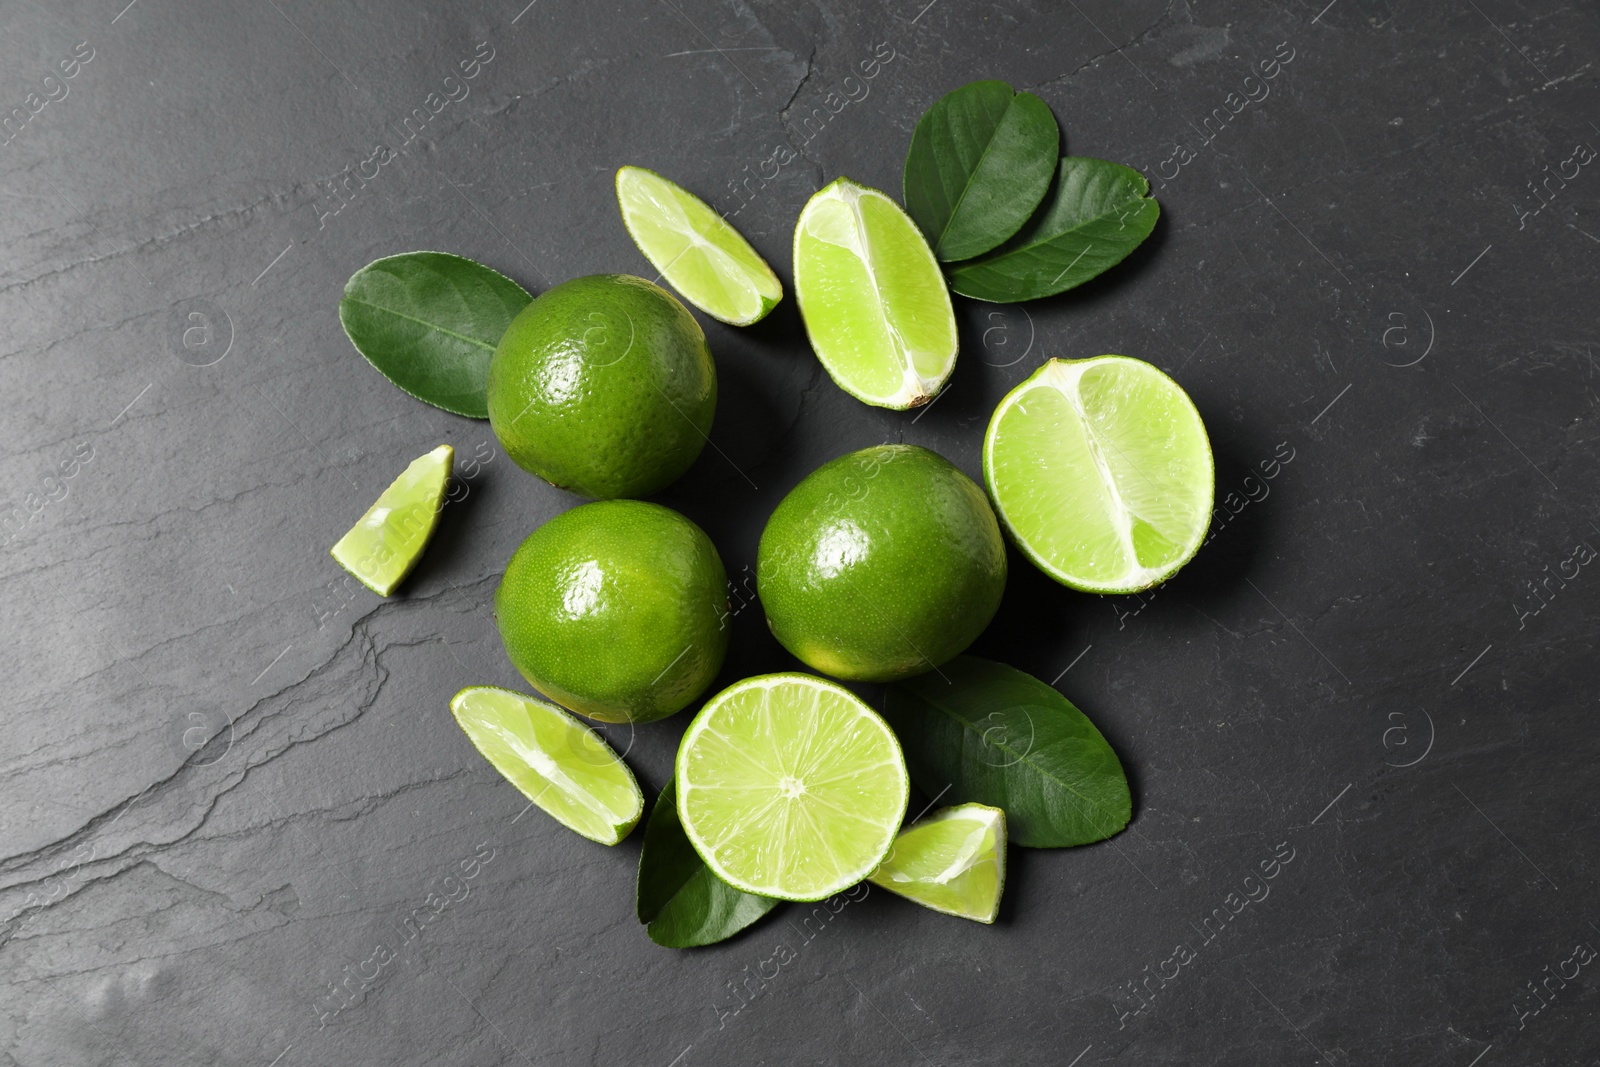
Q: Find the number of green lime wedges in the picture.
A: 5